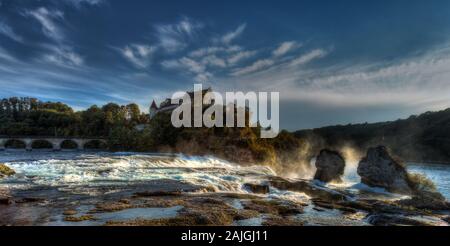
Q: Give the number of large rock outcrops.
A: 2